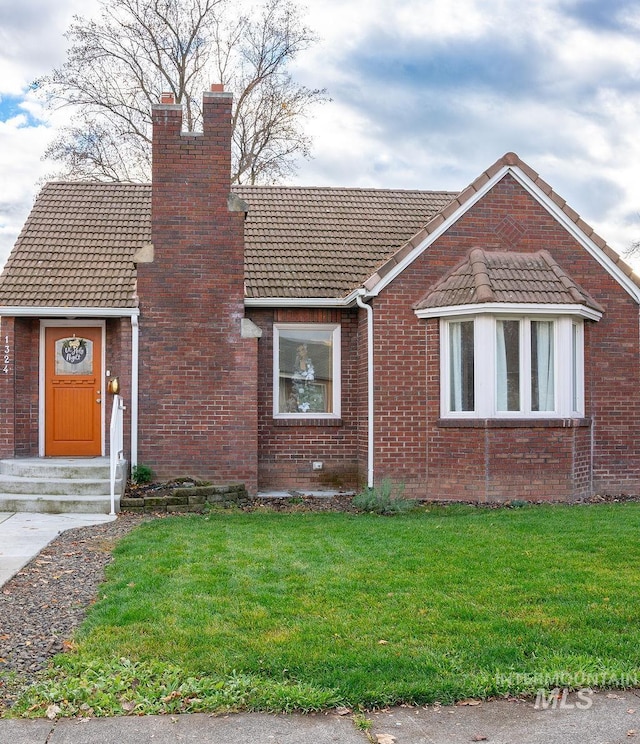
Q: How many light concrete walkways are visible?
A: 1